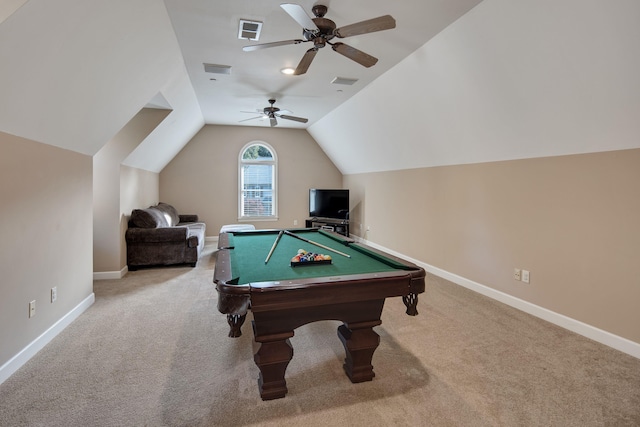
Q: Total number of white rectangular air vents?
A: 3